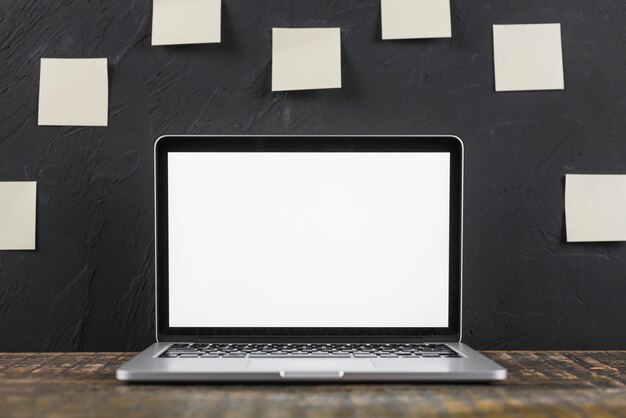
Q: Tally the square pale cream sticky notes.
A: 7